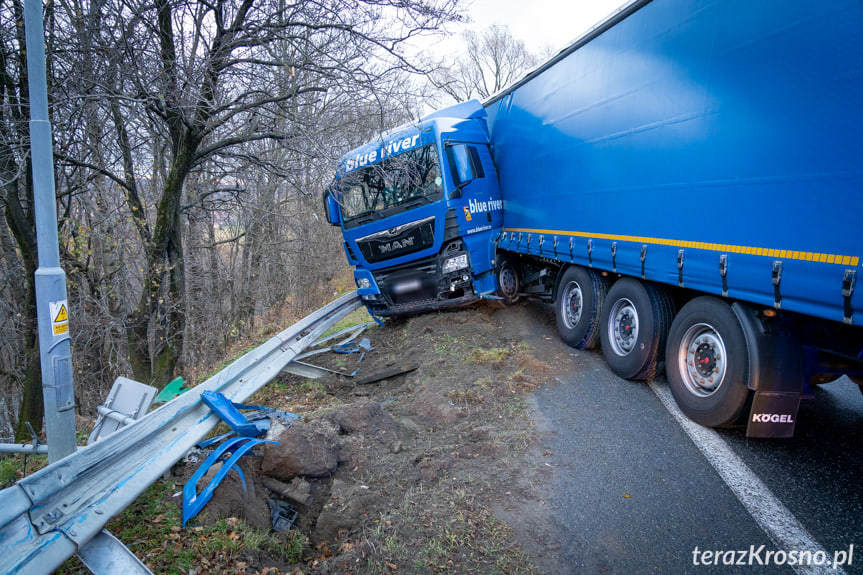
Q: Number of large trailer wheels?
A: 3